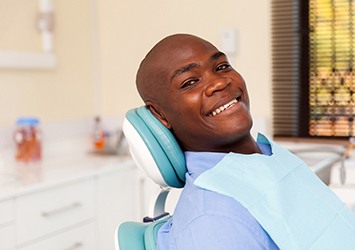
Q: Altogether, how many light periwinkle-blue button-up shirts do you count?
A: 1